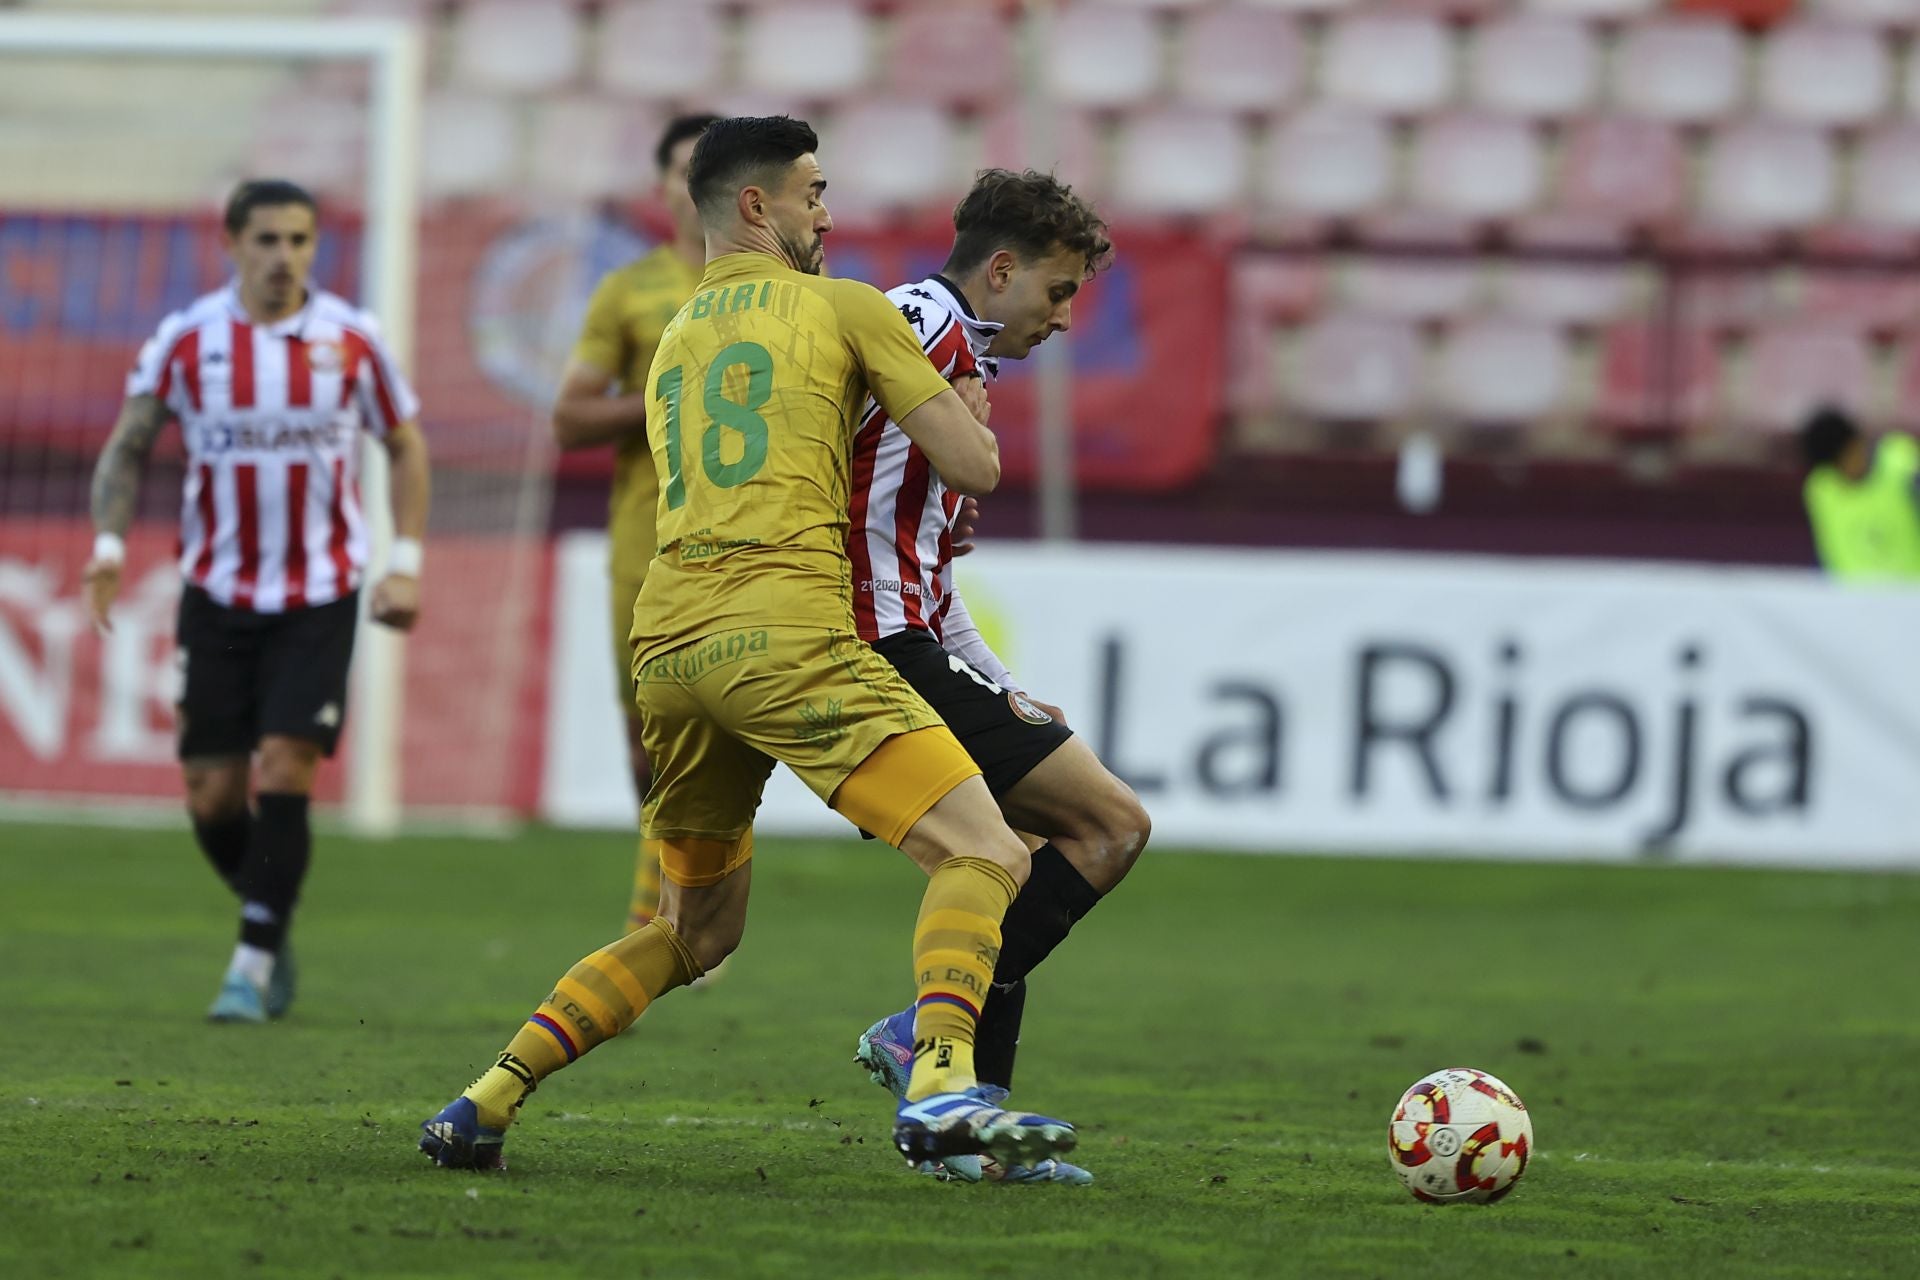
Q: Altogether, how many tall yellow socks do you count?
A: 3